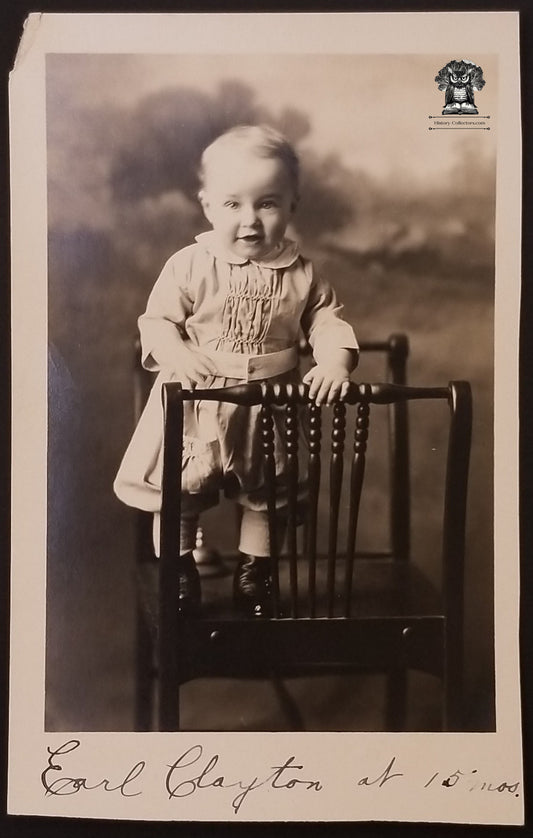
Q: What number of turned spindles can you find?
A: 5